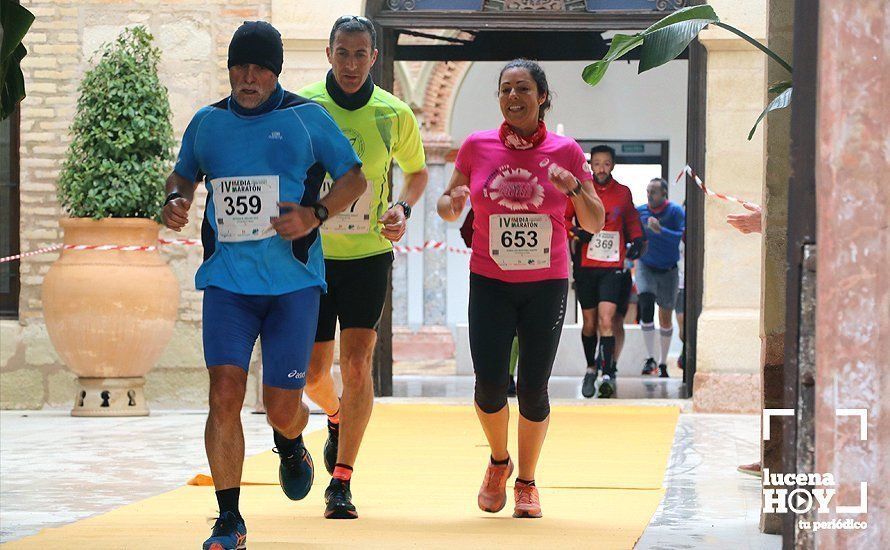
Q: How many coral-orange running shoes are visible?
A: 2